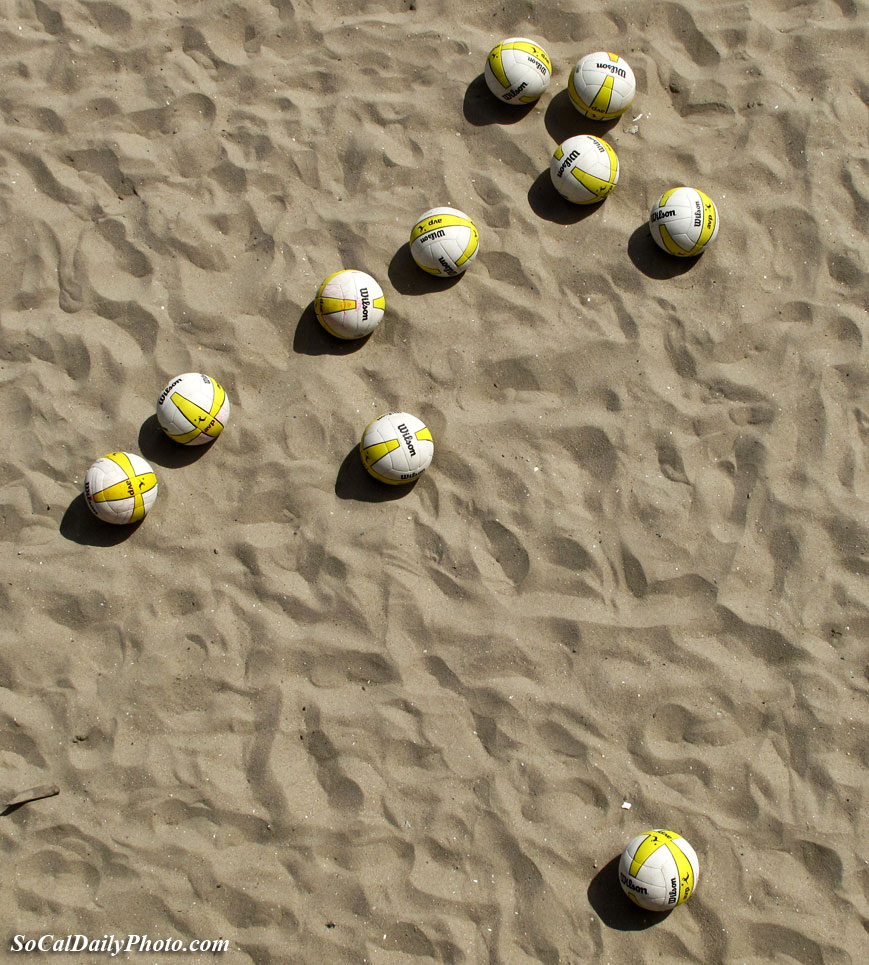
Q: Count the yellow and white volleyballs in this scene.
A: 10